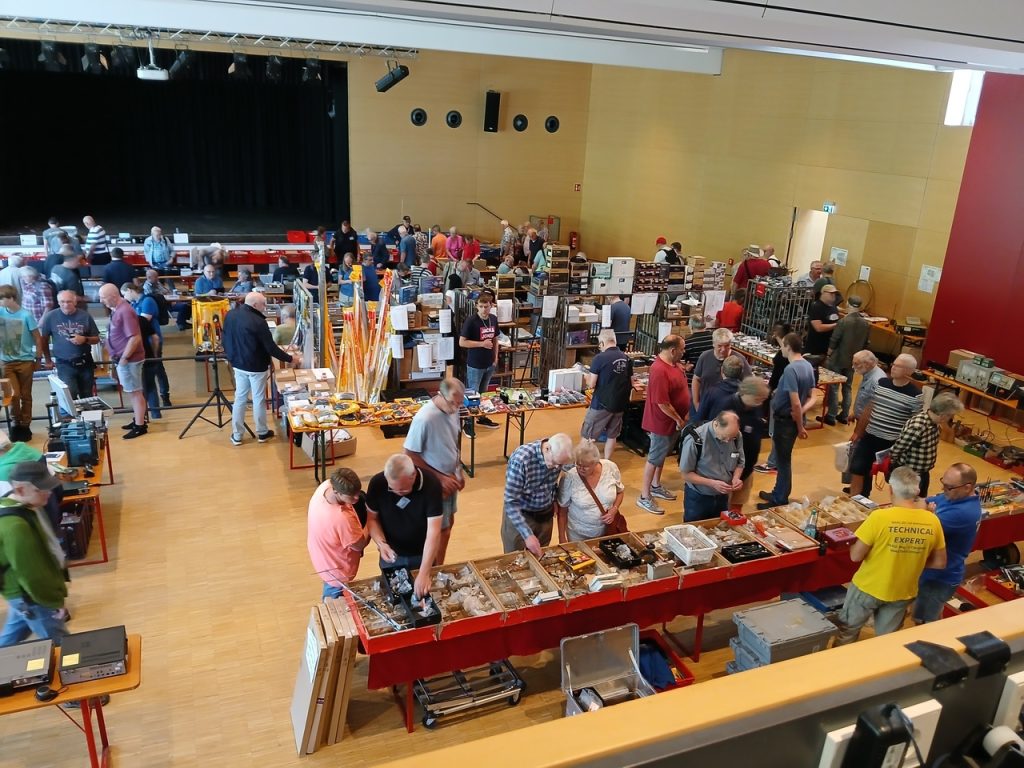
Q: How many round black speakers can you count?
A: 4